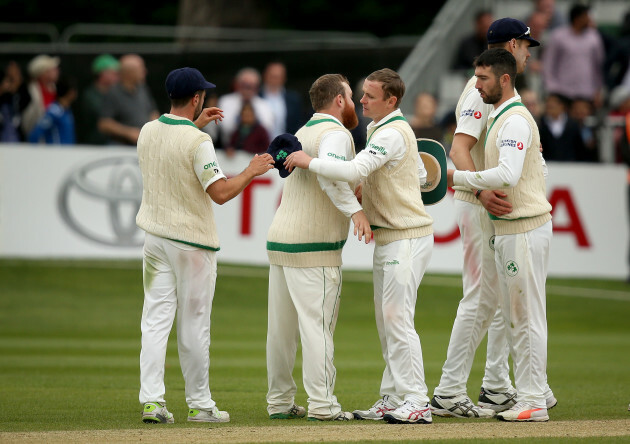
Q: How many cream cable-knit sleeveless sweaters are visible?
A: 5